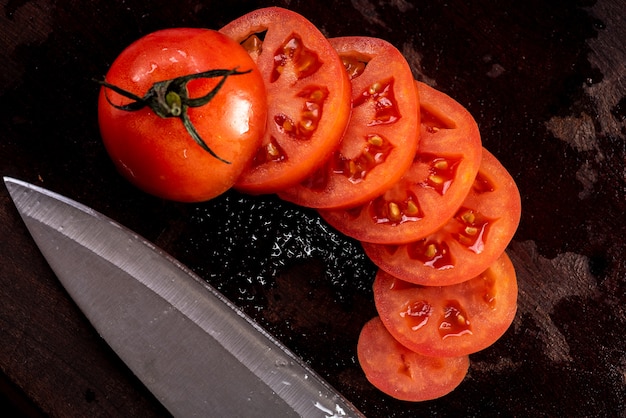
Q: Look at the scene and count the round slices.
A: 6